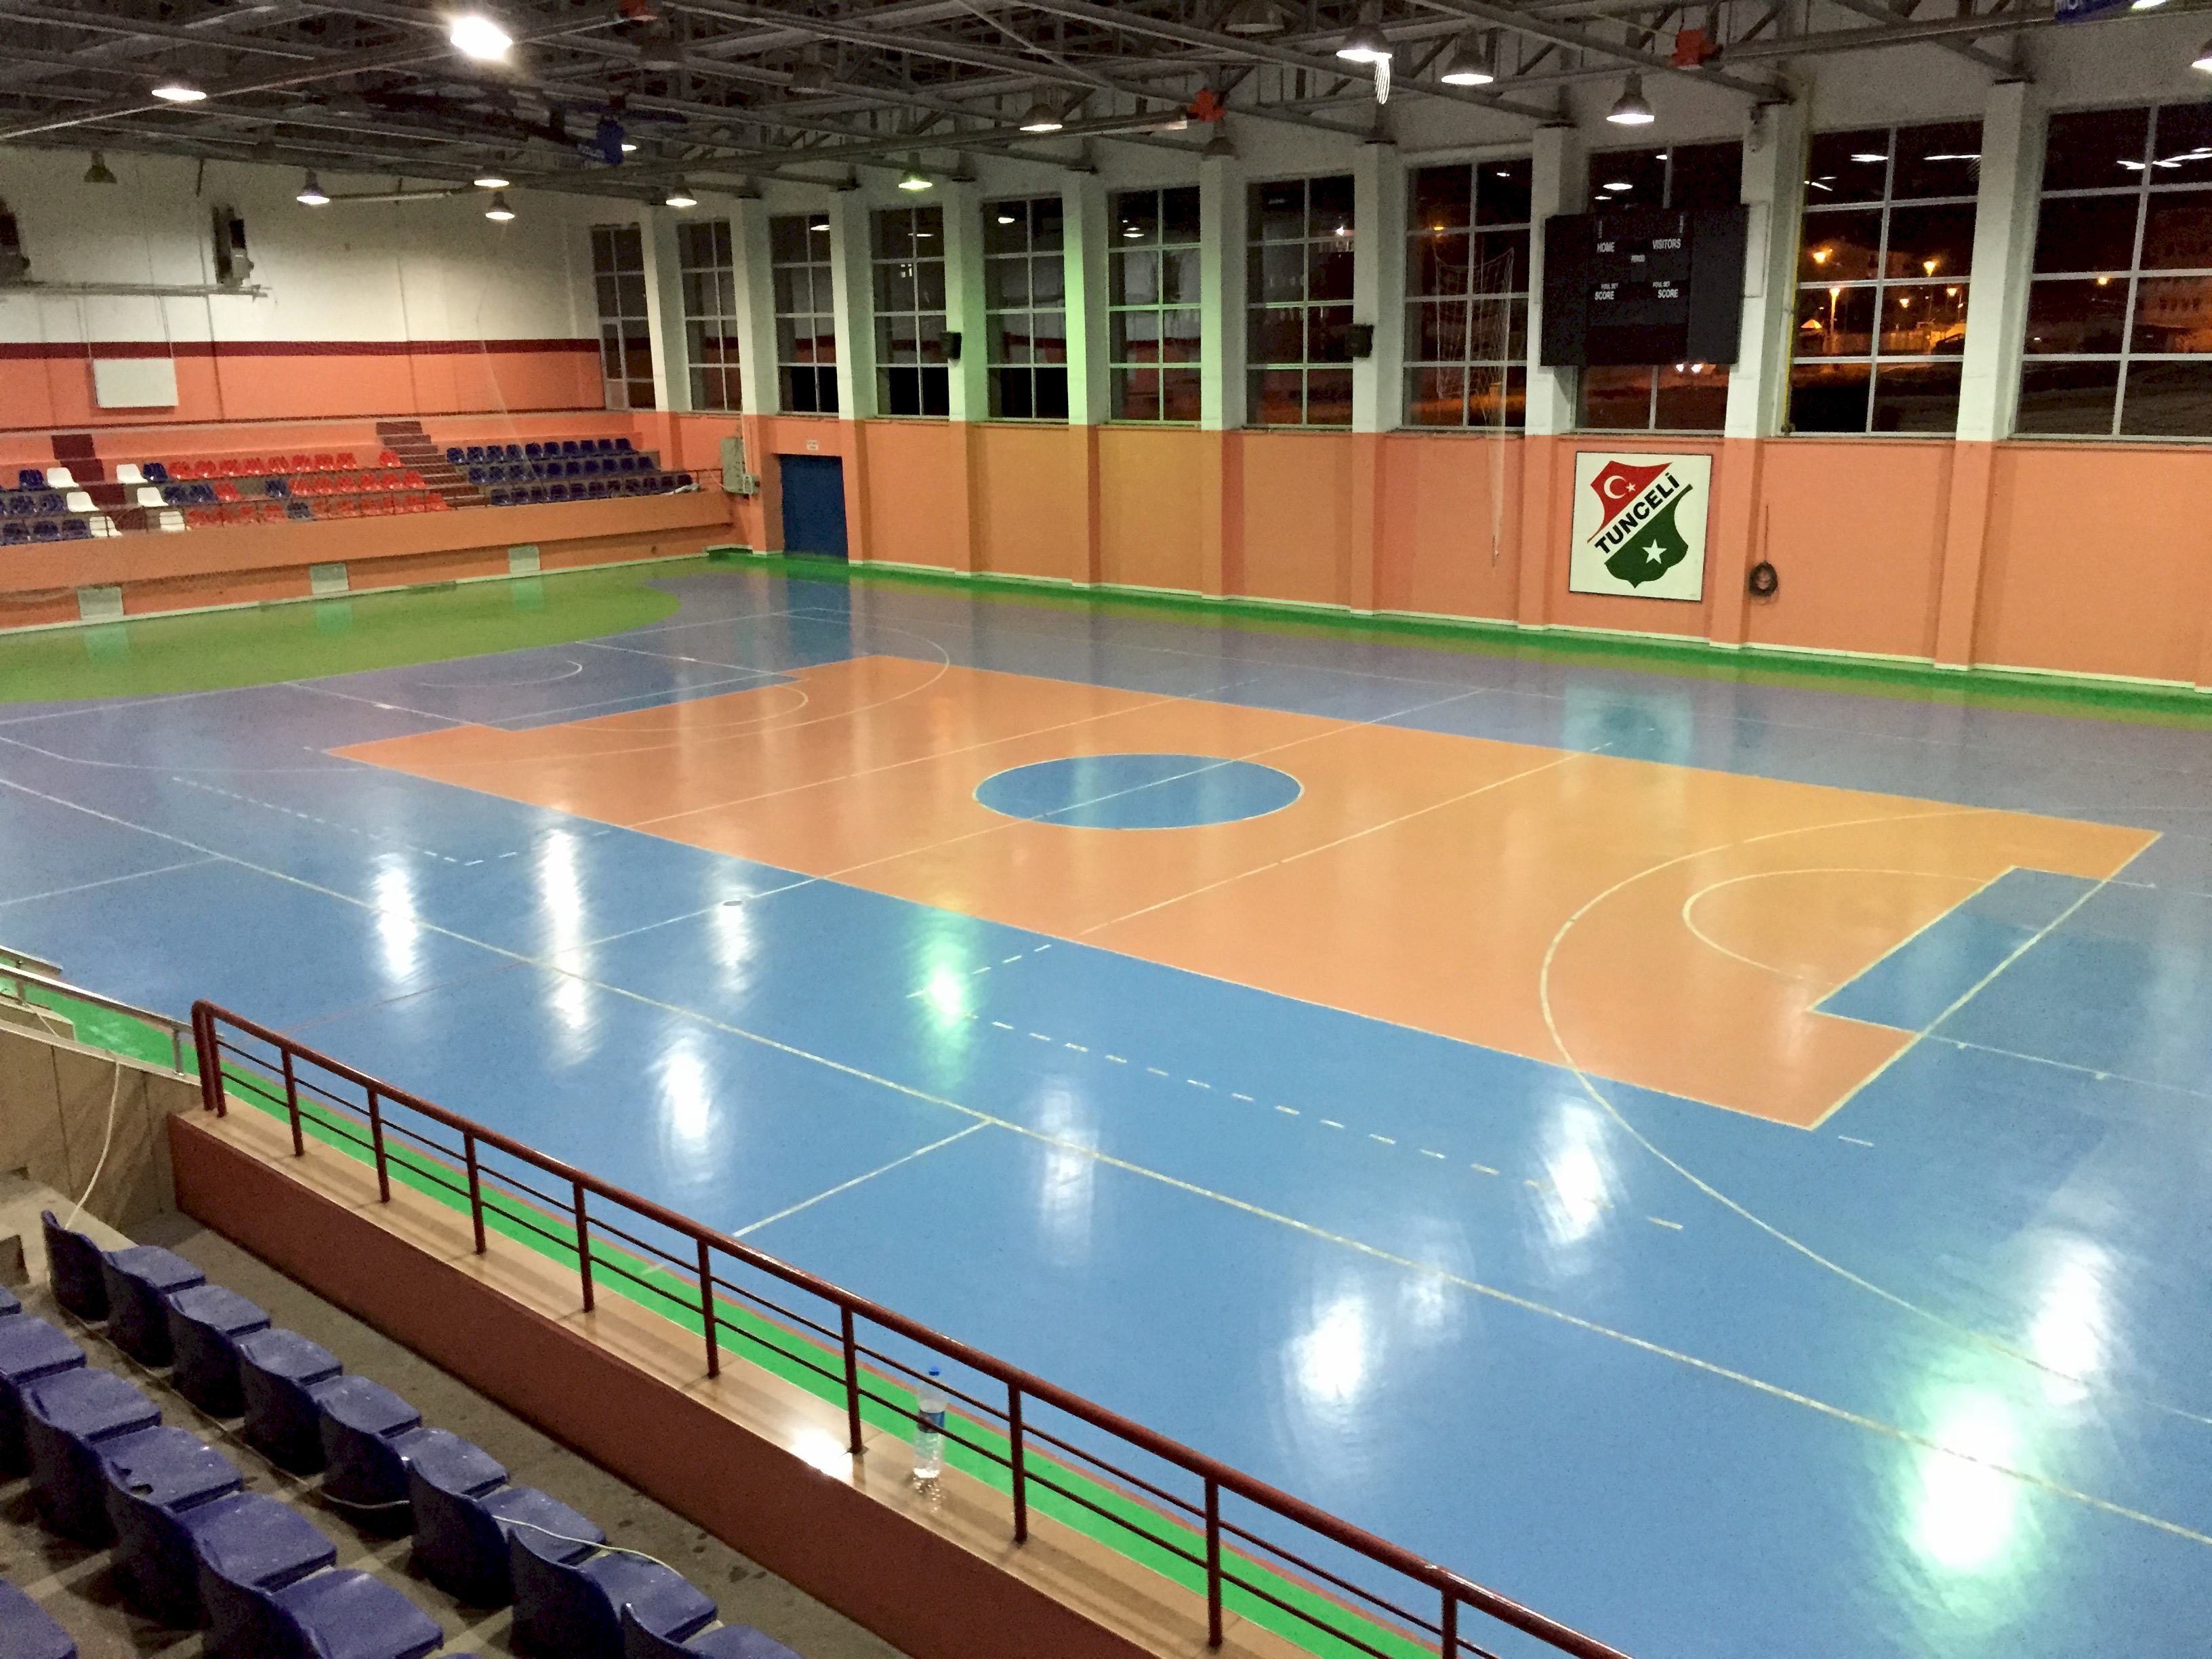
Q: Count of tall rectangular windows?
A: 11